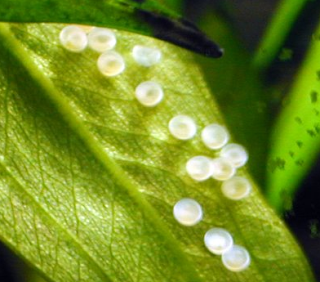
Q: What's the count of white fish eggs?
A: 14